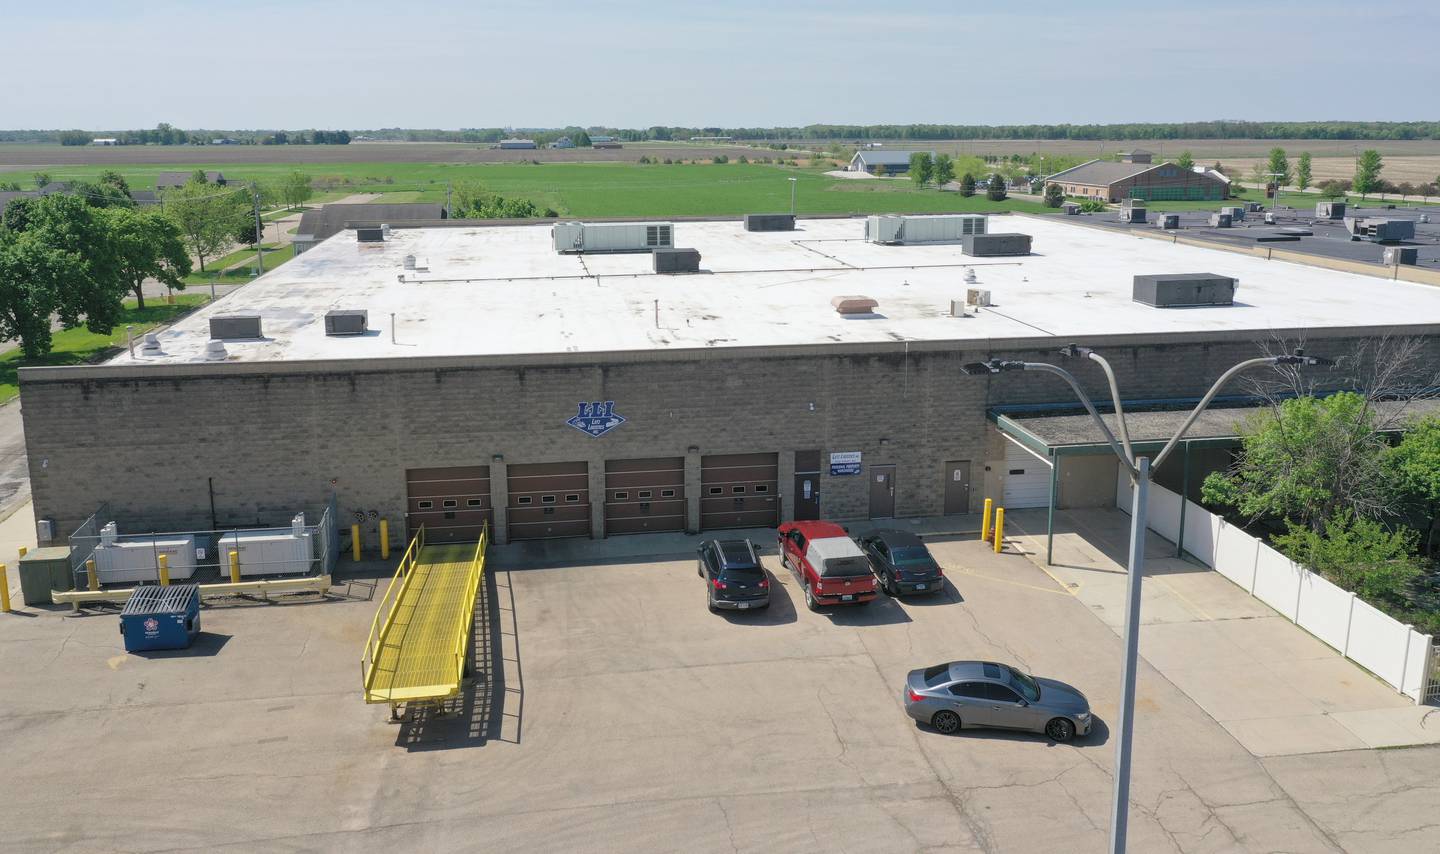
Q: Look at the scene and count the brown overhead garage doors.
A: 4